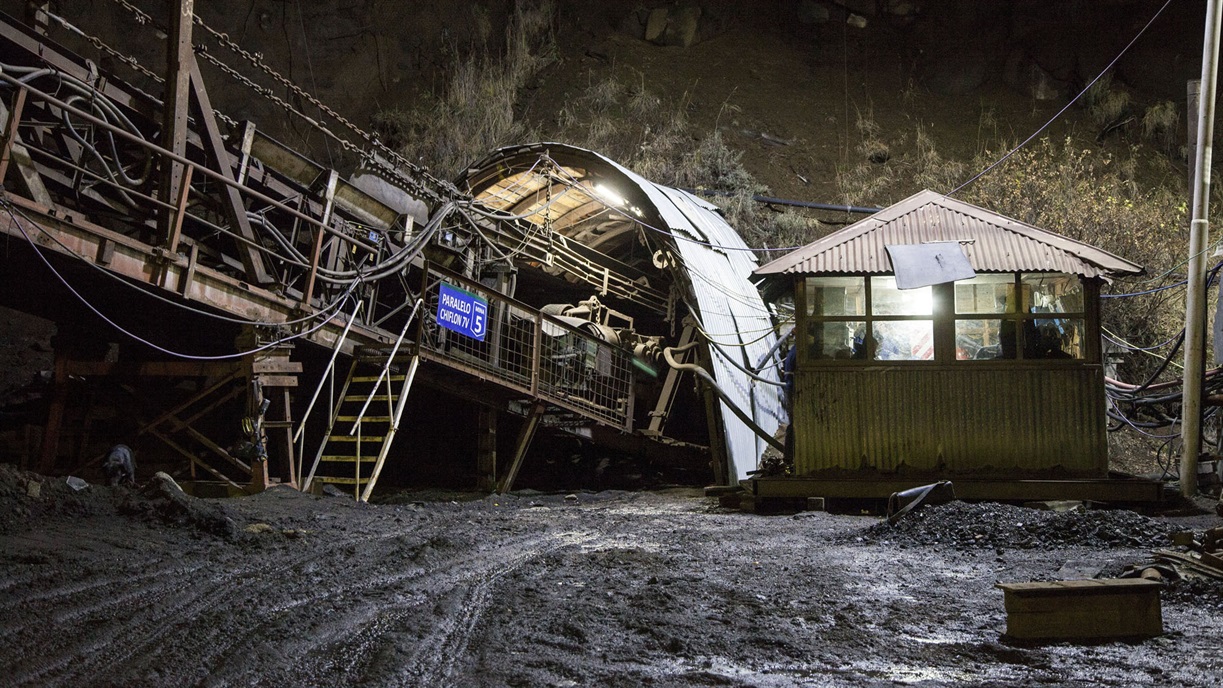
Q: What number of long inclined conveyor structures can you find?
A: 1